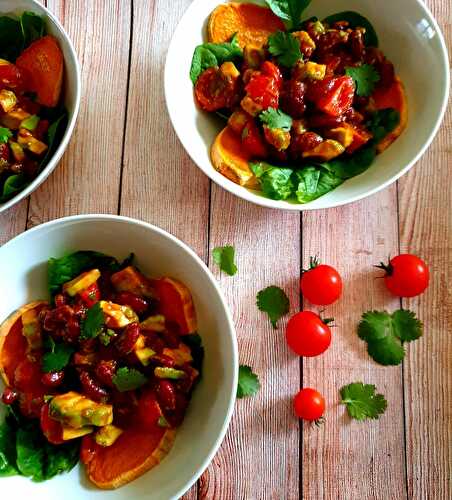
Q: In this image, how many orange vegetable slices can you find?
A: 7